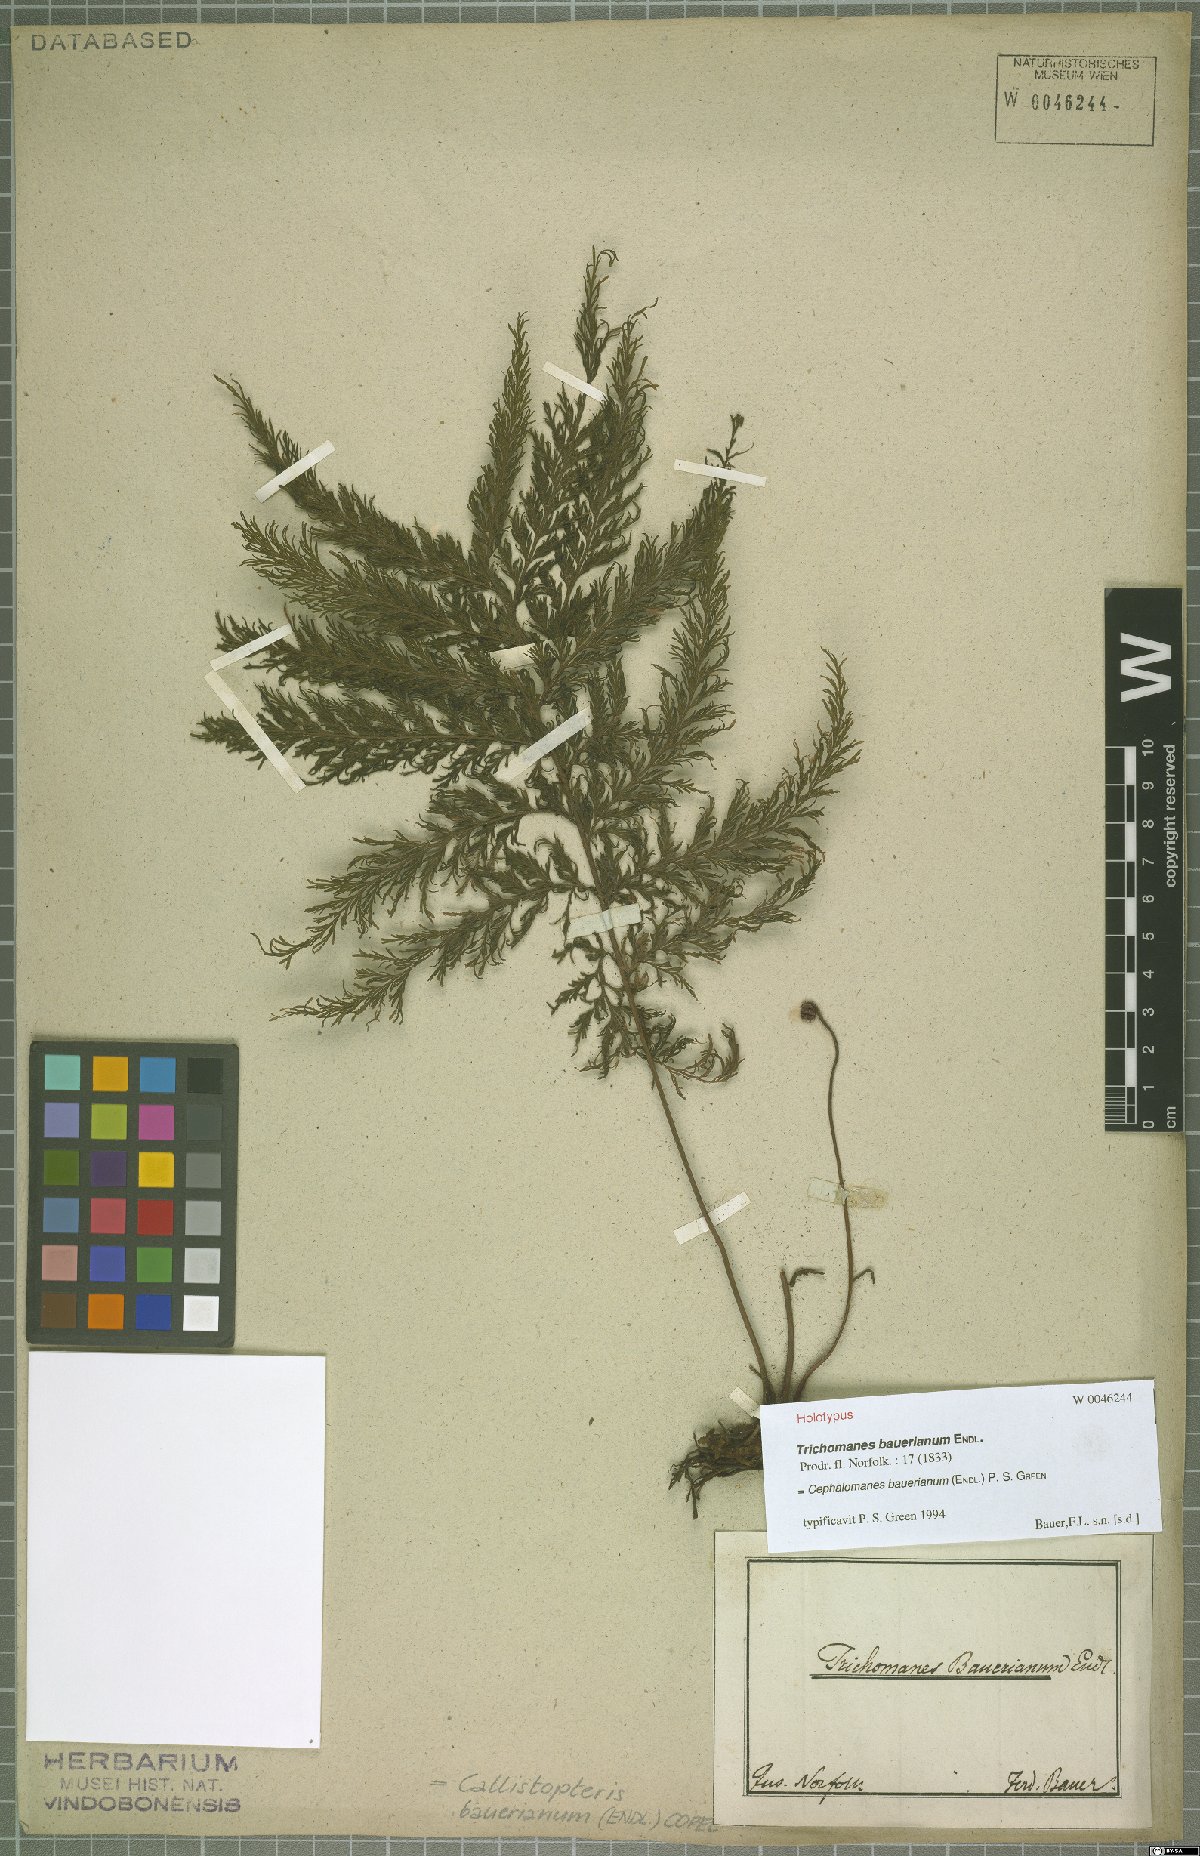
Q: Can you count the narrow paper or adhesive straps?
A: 11